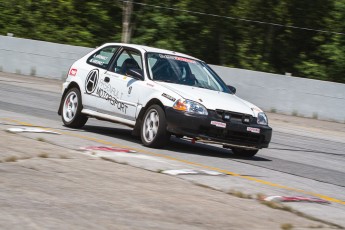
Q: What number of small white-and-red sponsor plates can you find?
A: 2